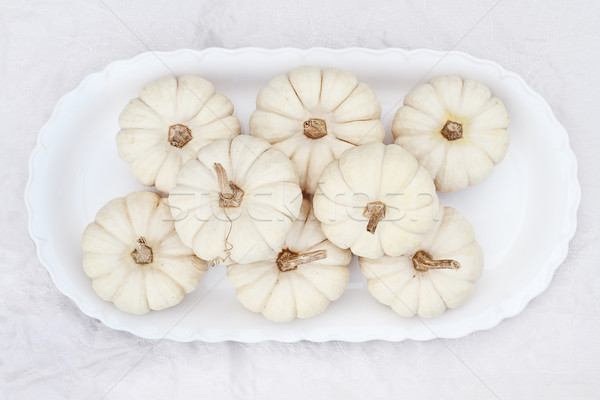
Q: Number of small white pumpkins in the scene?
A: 8